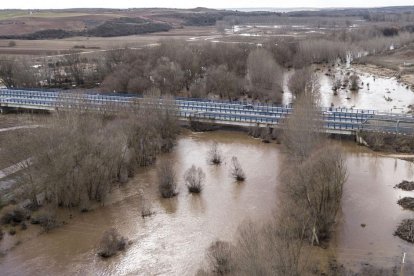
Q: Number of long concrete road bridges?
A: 1